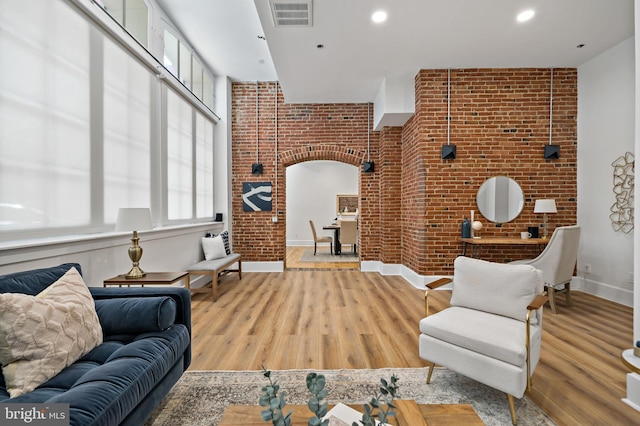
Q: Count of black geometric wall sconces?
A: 4